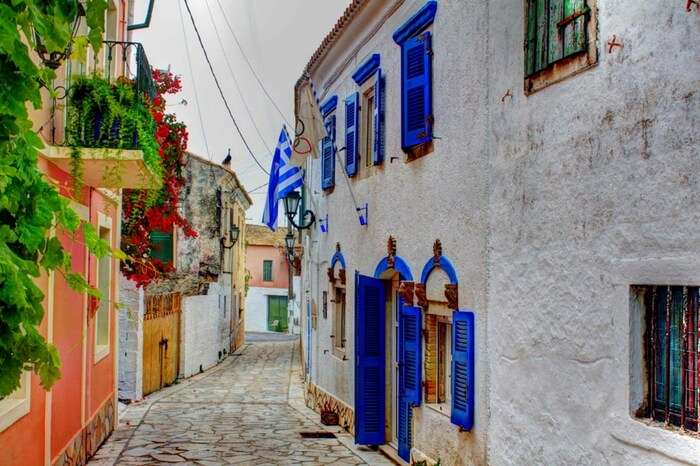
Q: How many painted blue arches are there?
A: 3